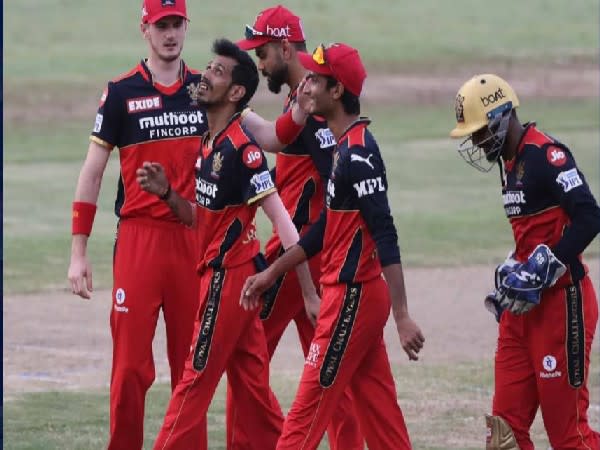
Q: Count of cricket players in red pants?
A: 5